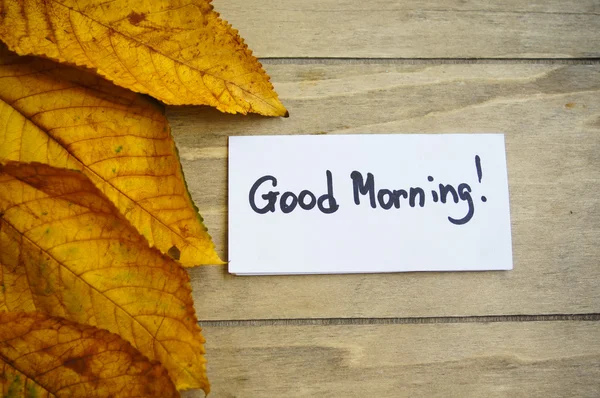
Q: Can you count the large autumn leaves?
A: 4